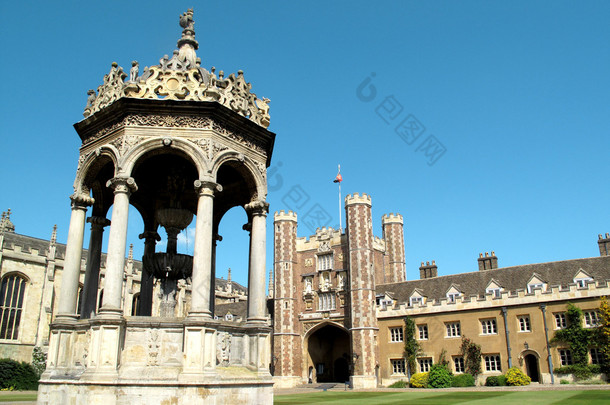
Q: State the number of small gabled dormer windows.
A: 6